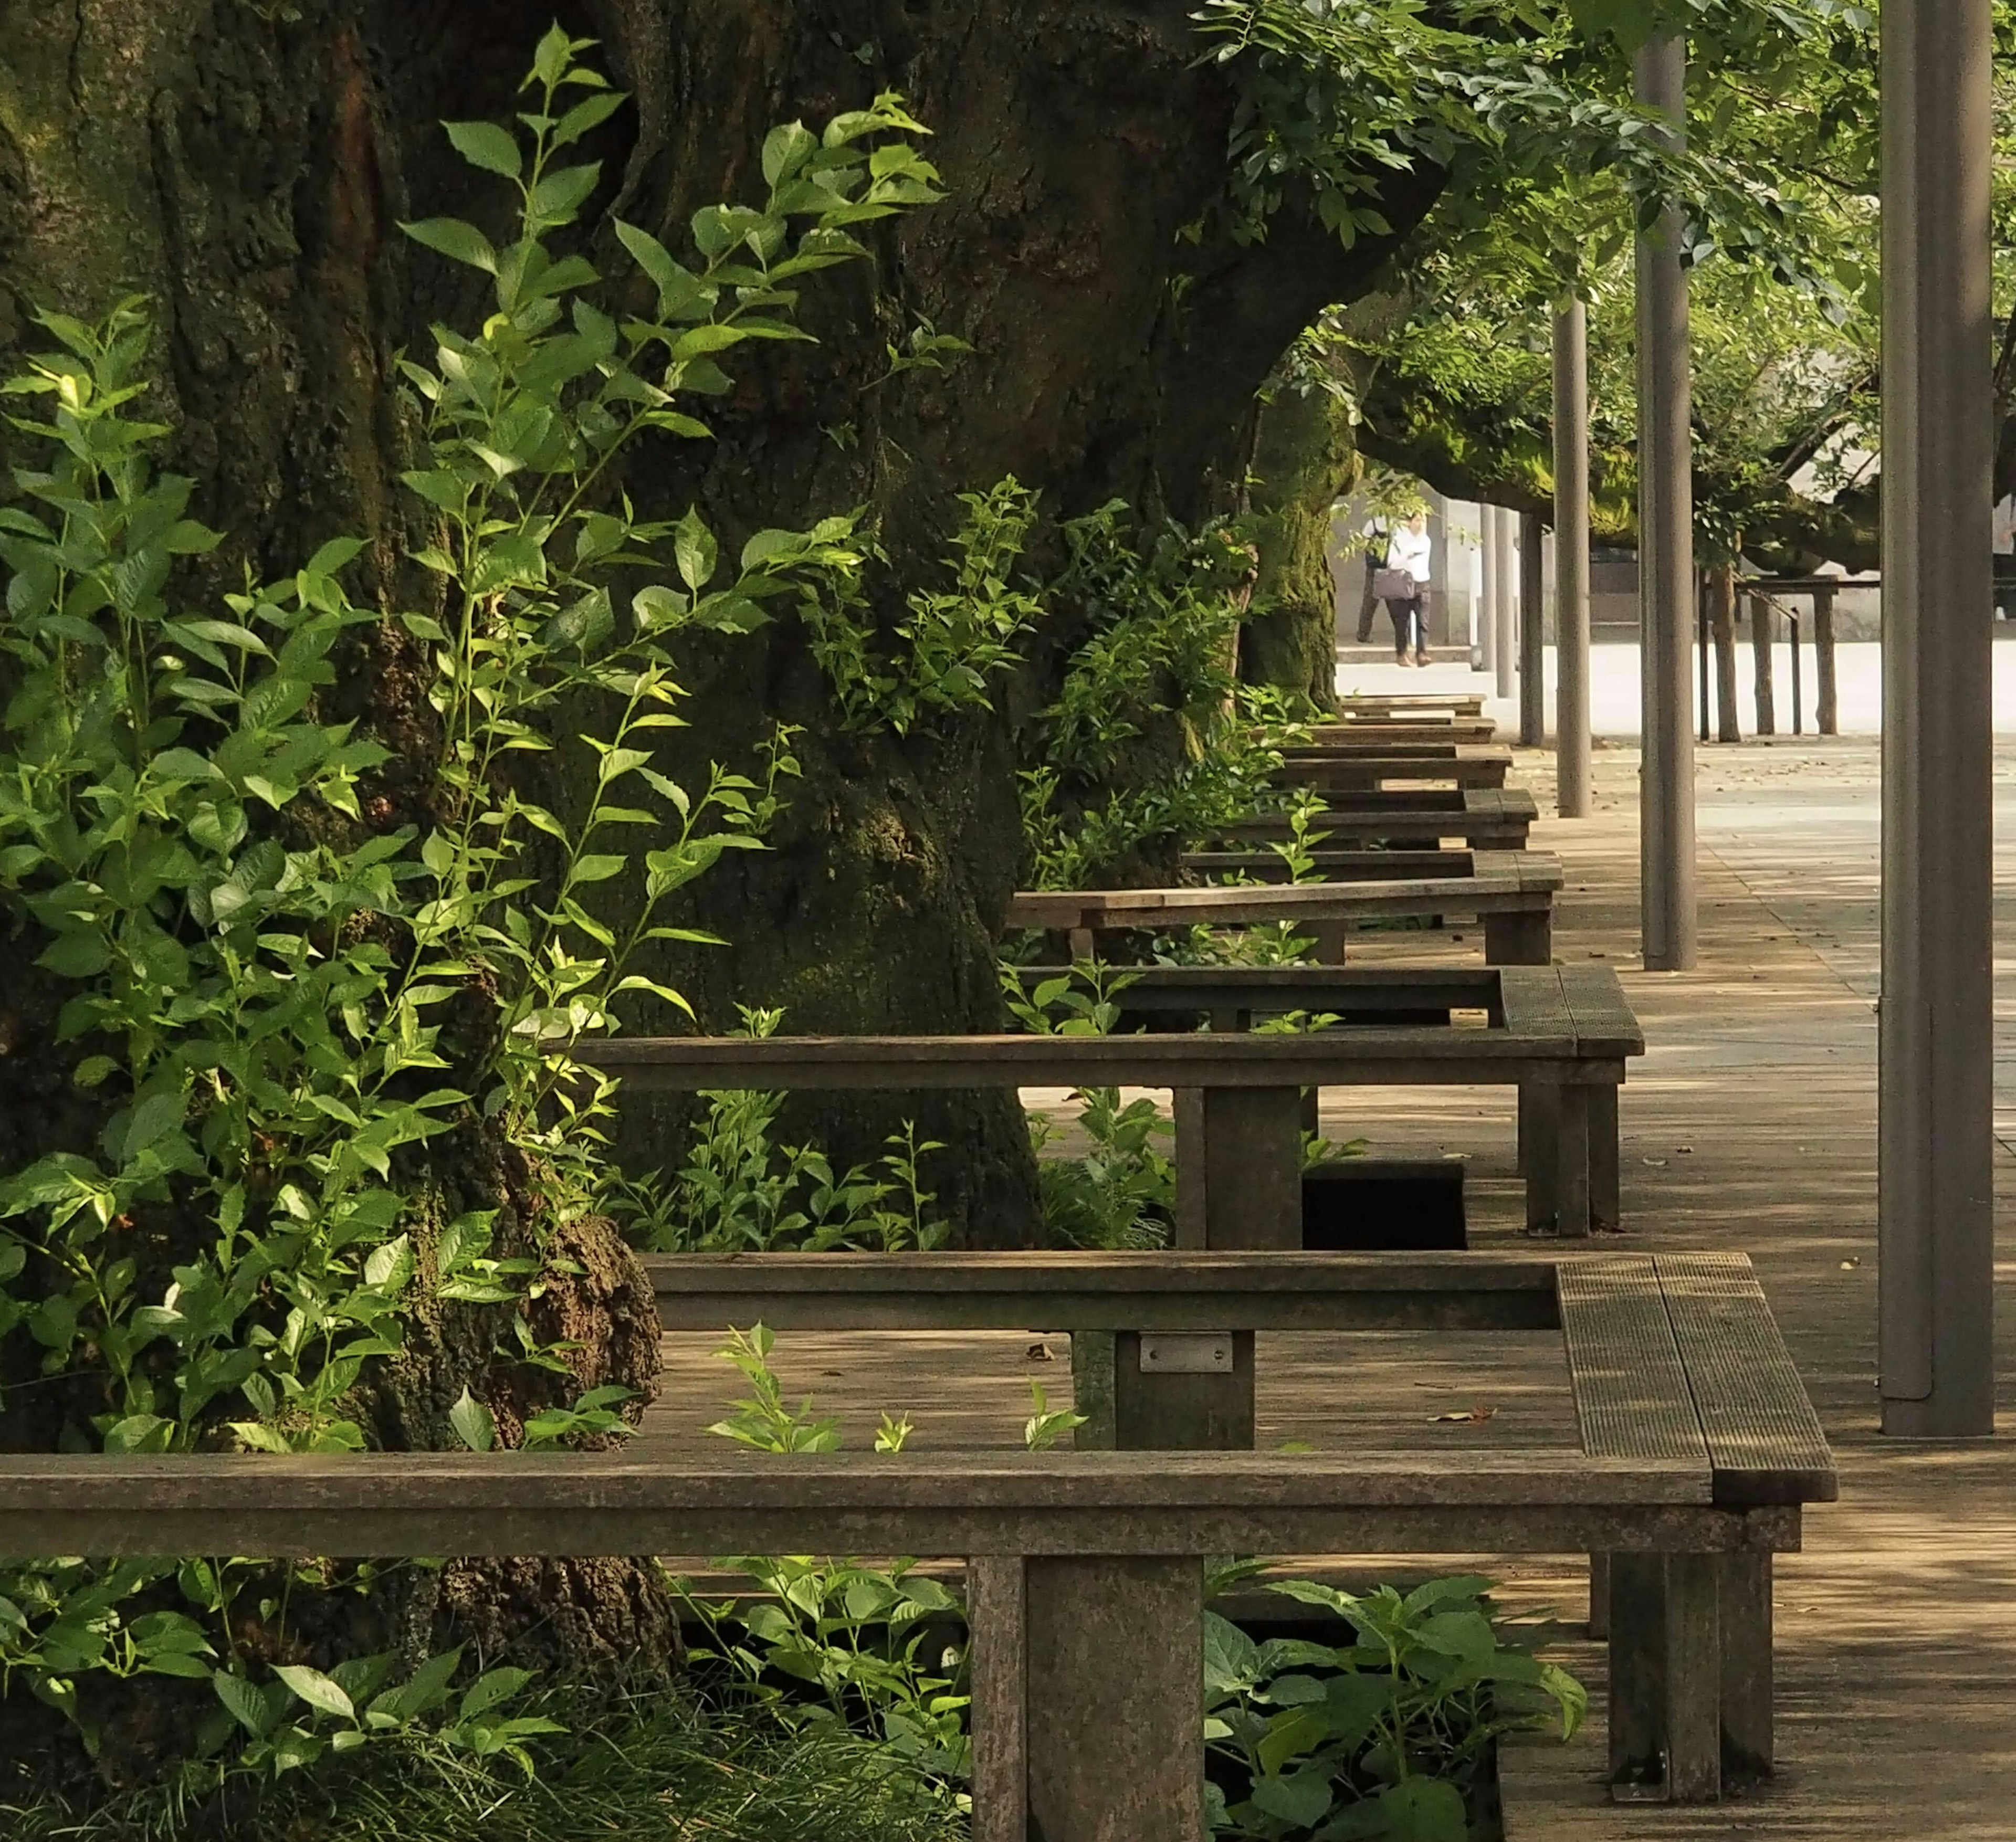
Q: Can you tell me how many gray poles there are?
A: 6